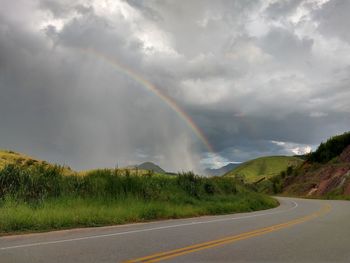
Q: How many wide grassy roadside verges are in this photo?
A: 1